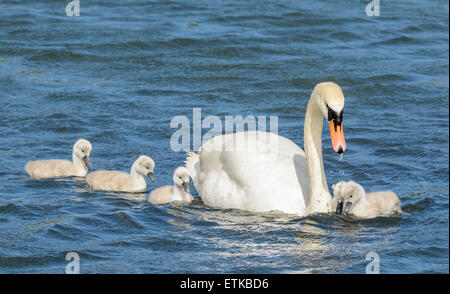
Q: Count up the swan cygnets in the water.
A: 5